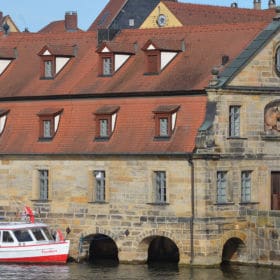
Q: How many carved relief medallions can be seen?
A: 1